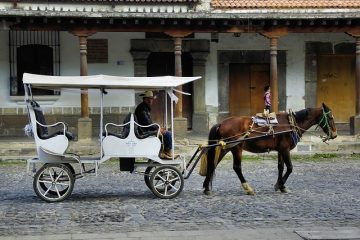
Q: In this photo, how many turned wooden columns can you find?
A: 4